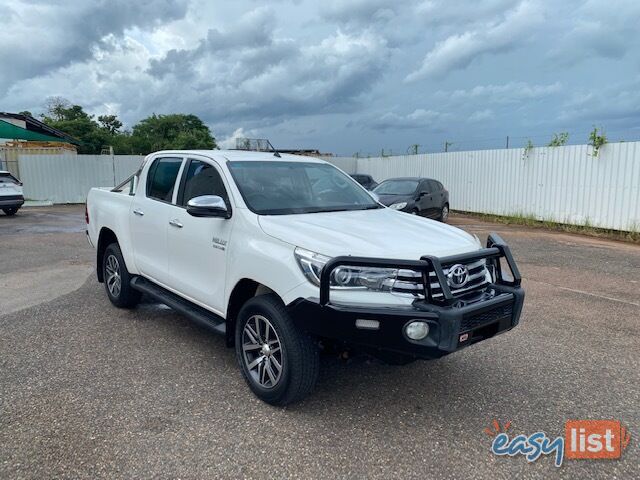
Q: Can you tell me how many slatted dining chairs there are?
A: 0